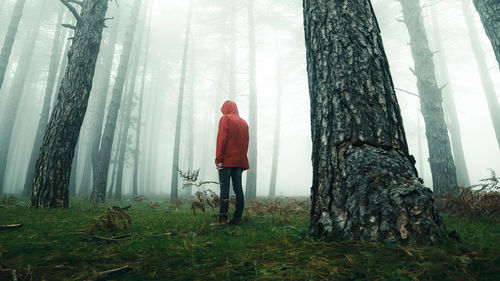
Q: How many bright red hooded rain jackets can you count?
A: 1